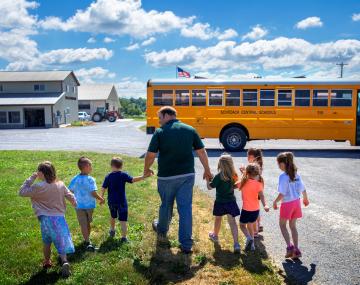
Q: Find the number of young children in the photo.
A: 7